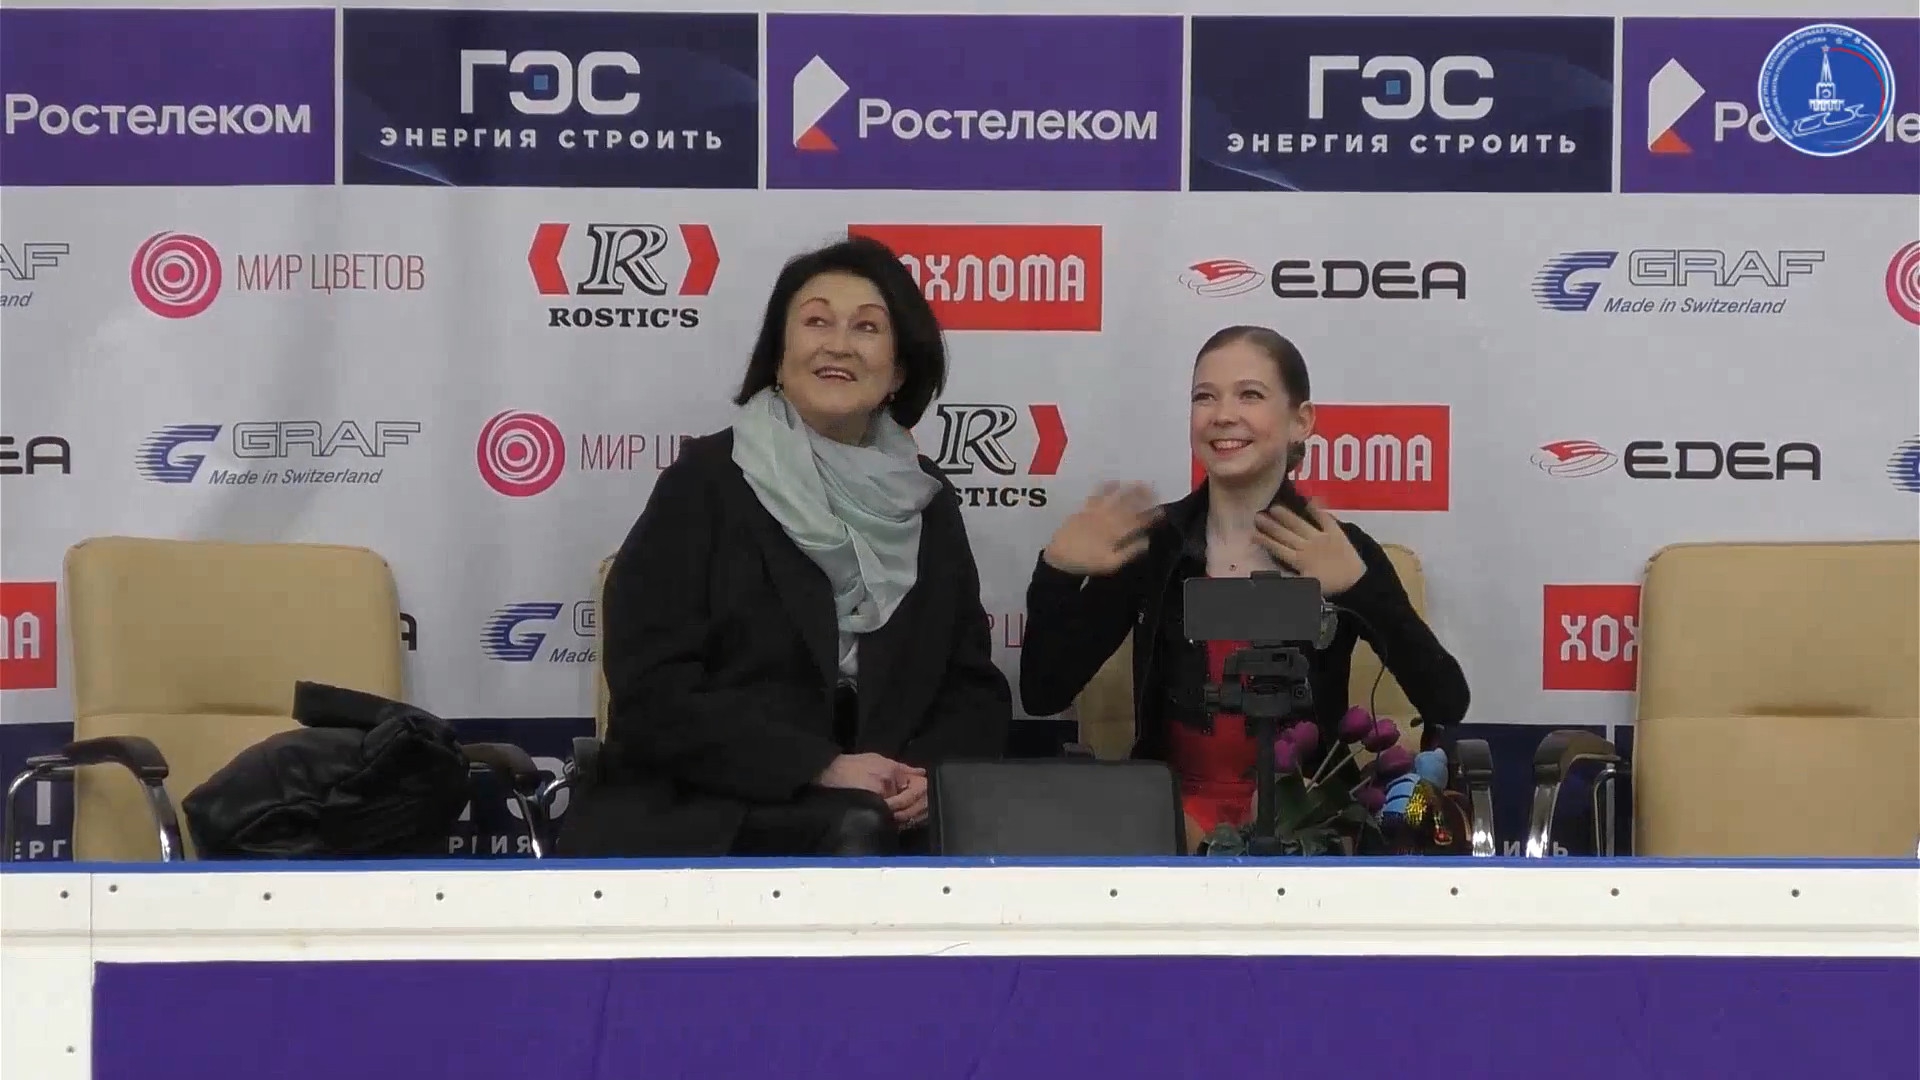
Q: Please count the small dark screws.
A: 13